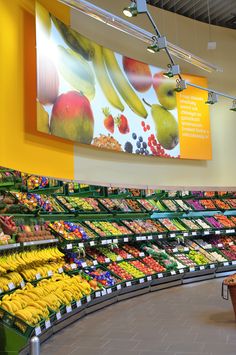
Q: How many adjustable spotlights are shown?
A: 6